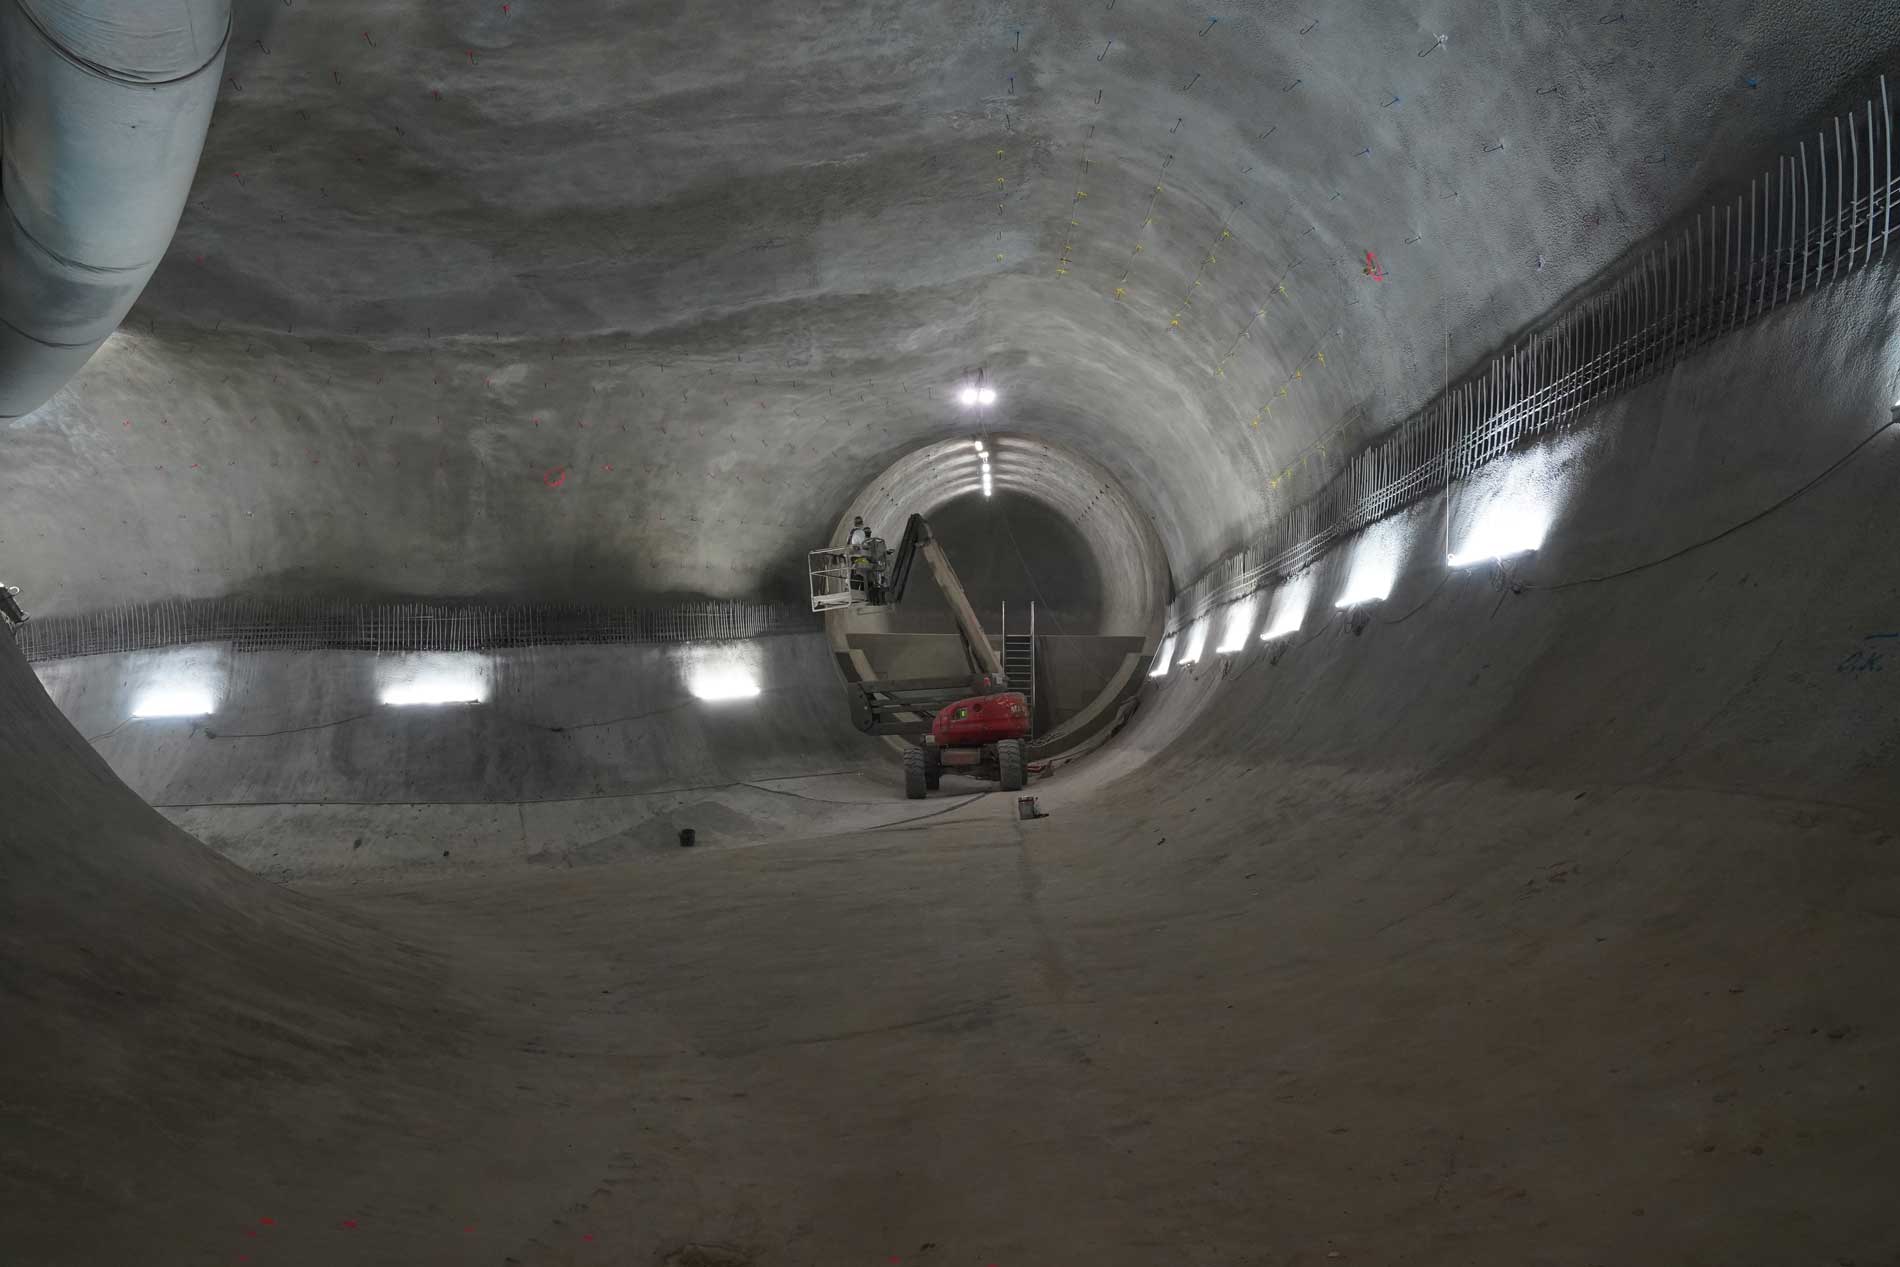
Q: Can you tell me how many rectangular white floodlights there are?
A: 9